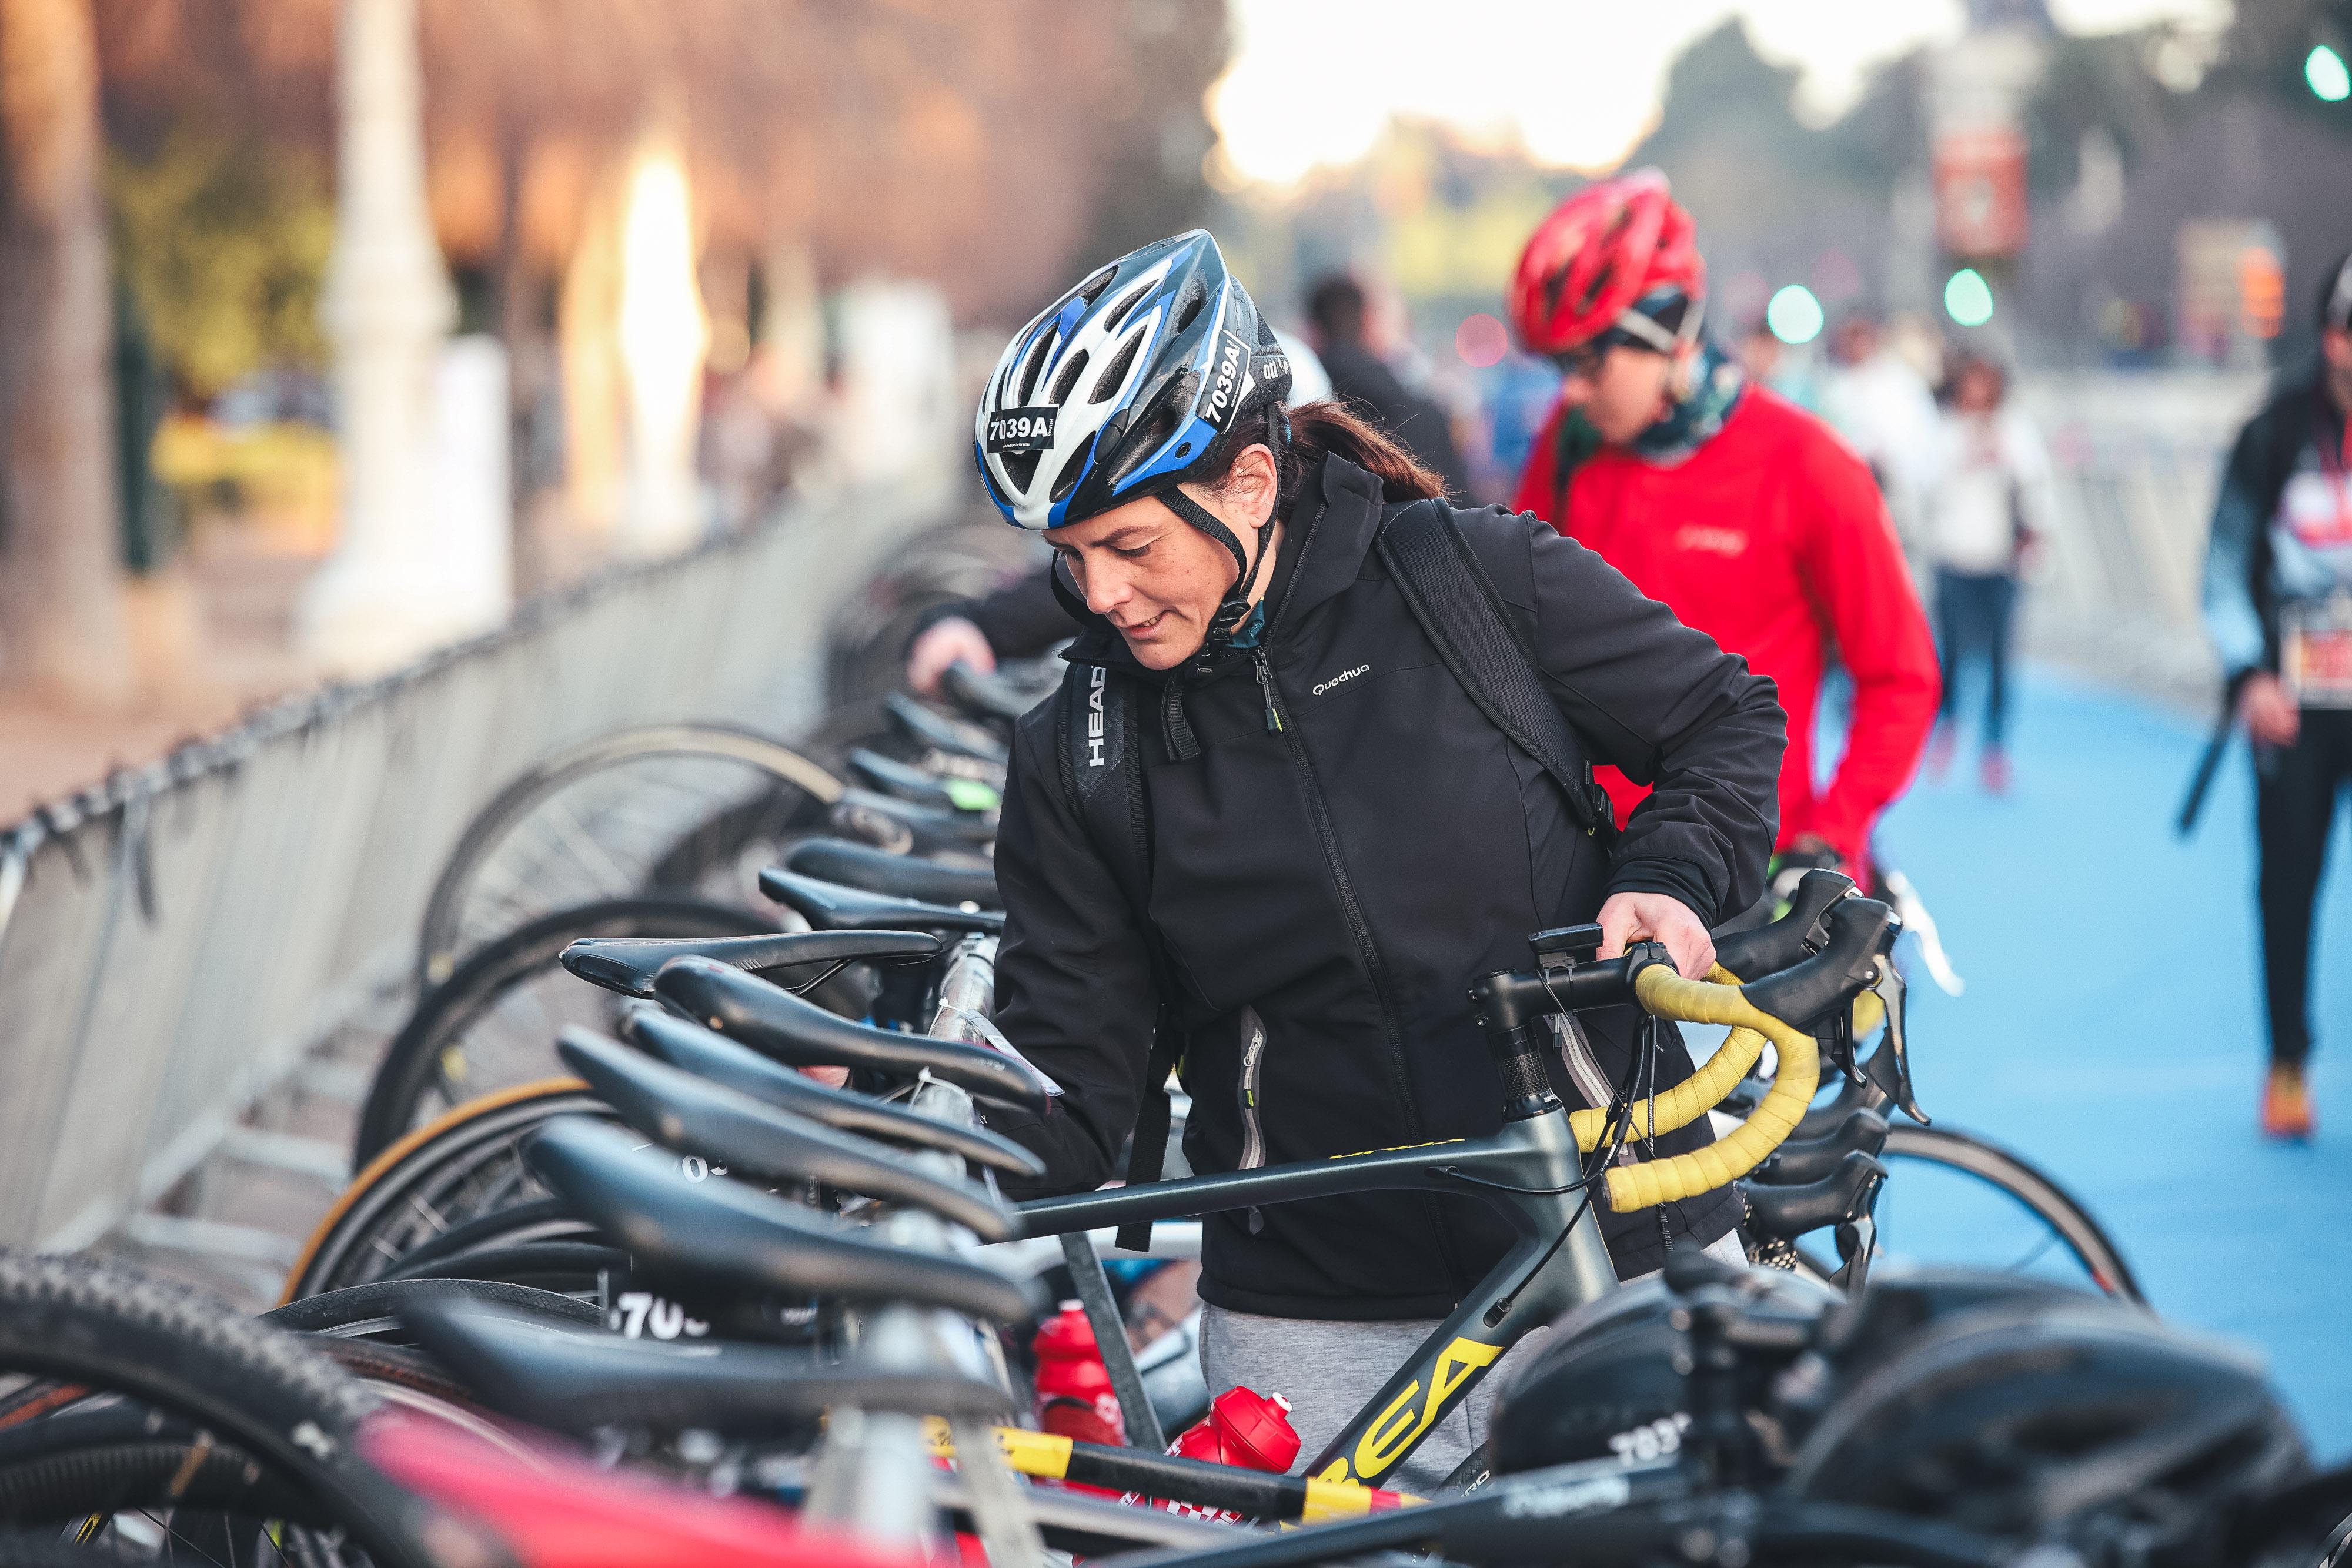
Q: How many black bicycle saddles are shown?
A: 12